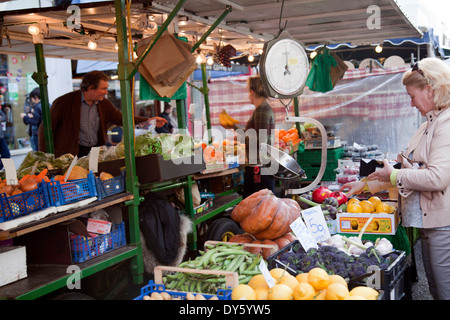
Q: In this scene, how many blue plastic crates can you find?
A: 5